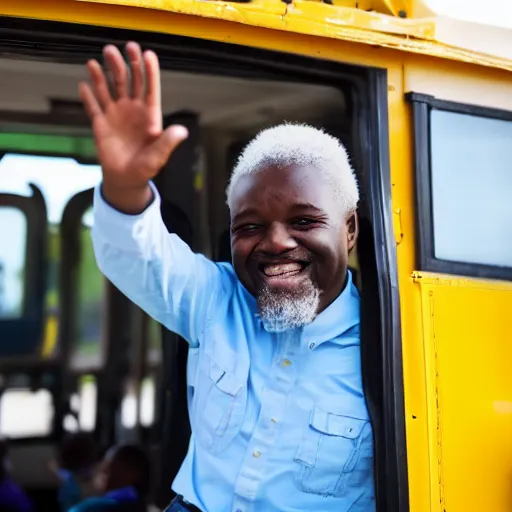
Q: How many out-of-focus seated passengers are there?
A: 3